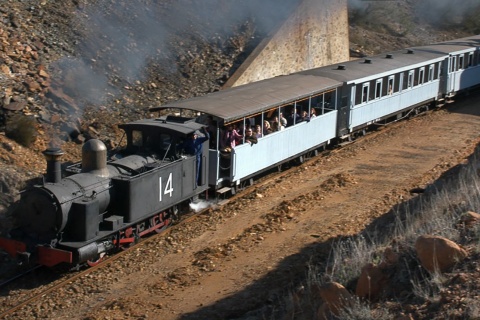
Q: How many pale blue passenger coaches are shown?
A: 3